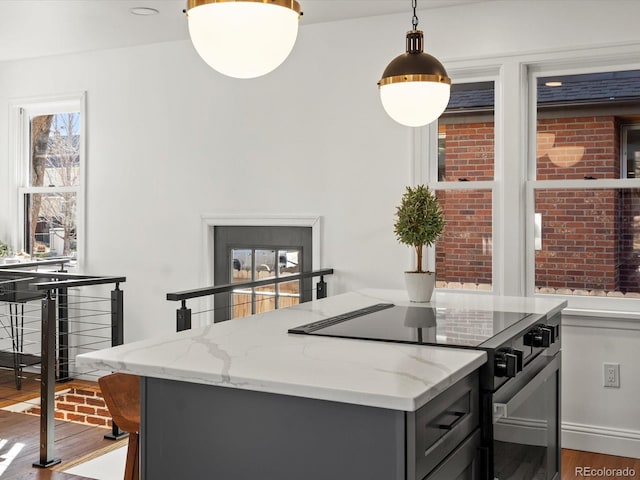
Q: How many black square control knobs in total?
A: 4